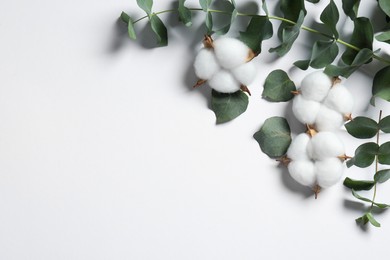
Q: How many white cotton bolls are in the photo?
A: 3